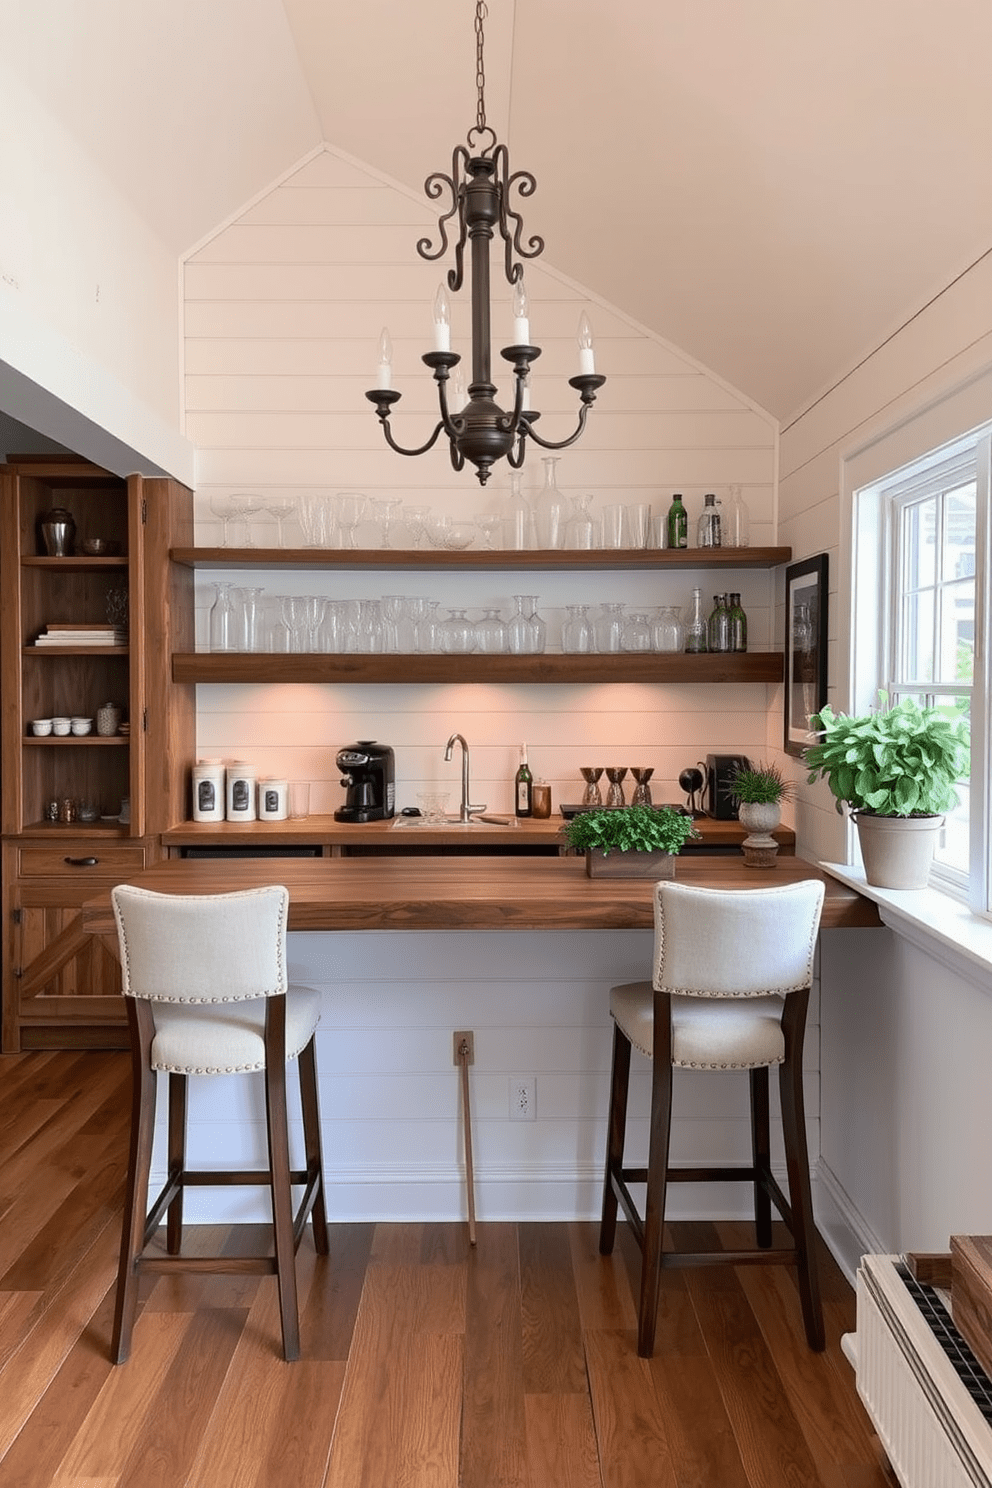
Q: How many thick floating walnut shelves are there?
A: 2